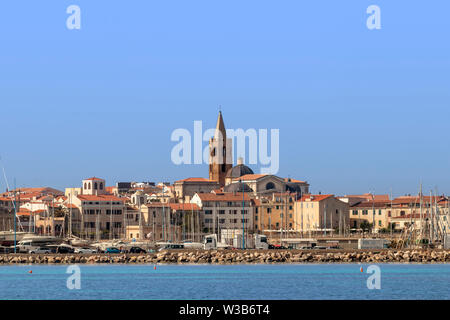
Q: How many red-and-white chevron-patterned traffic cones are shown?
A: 0